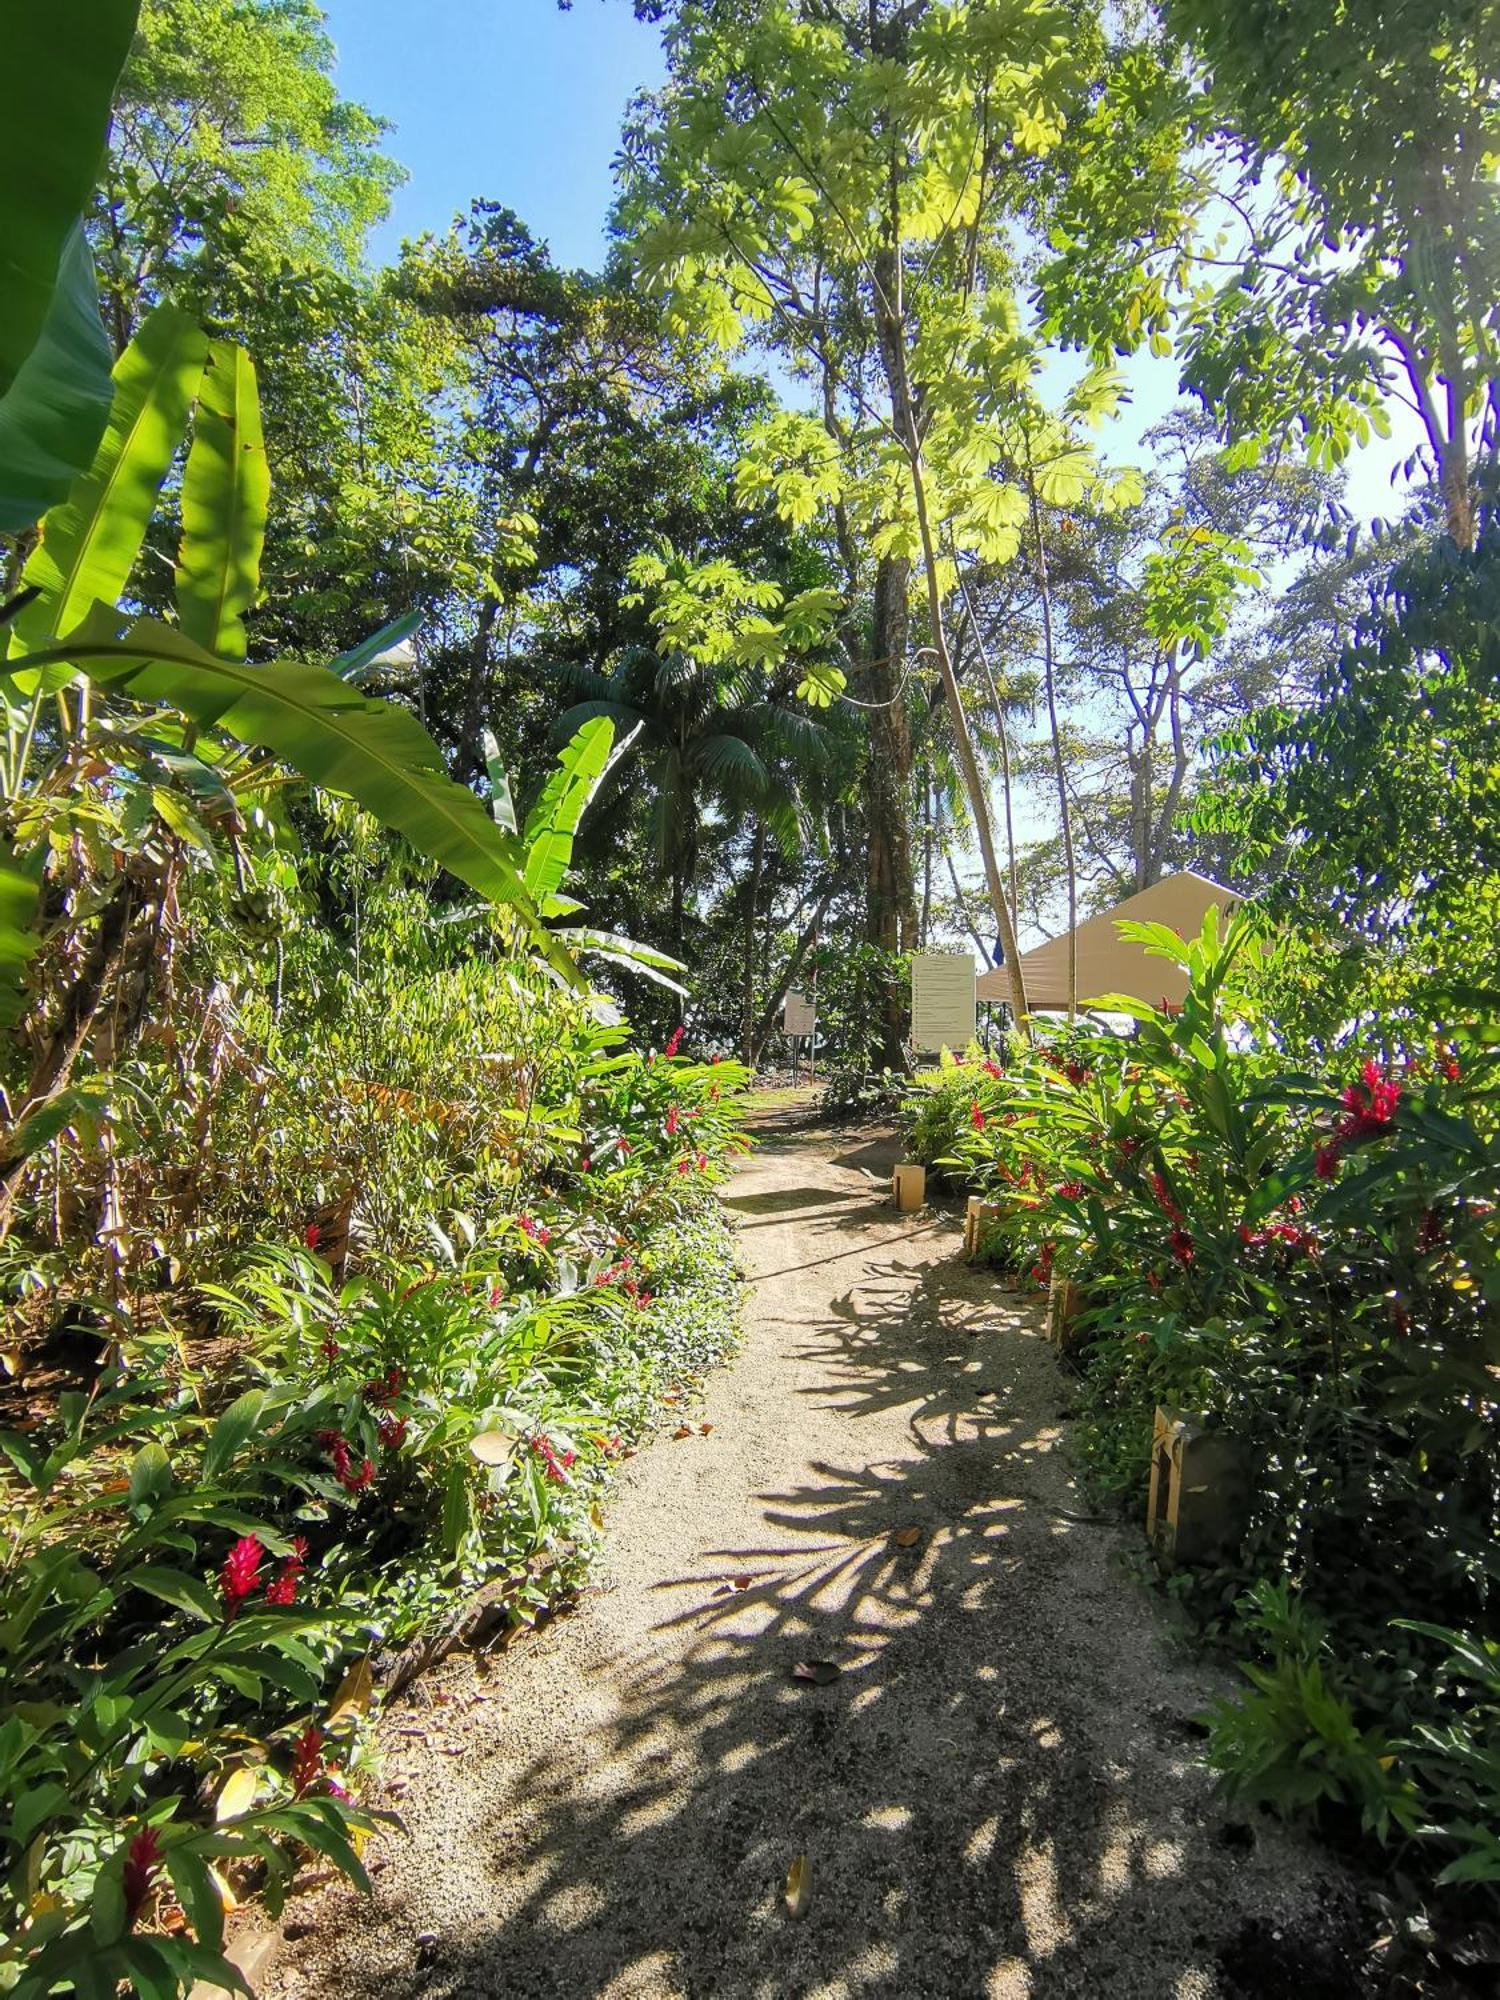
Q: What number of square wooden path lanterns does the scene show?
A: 4